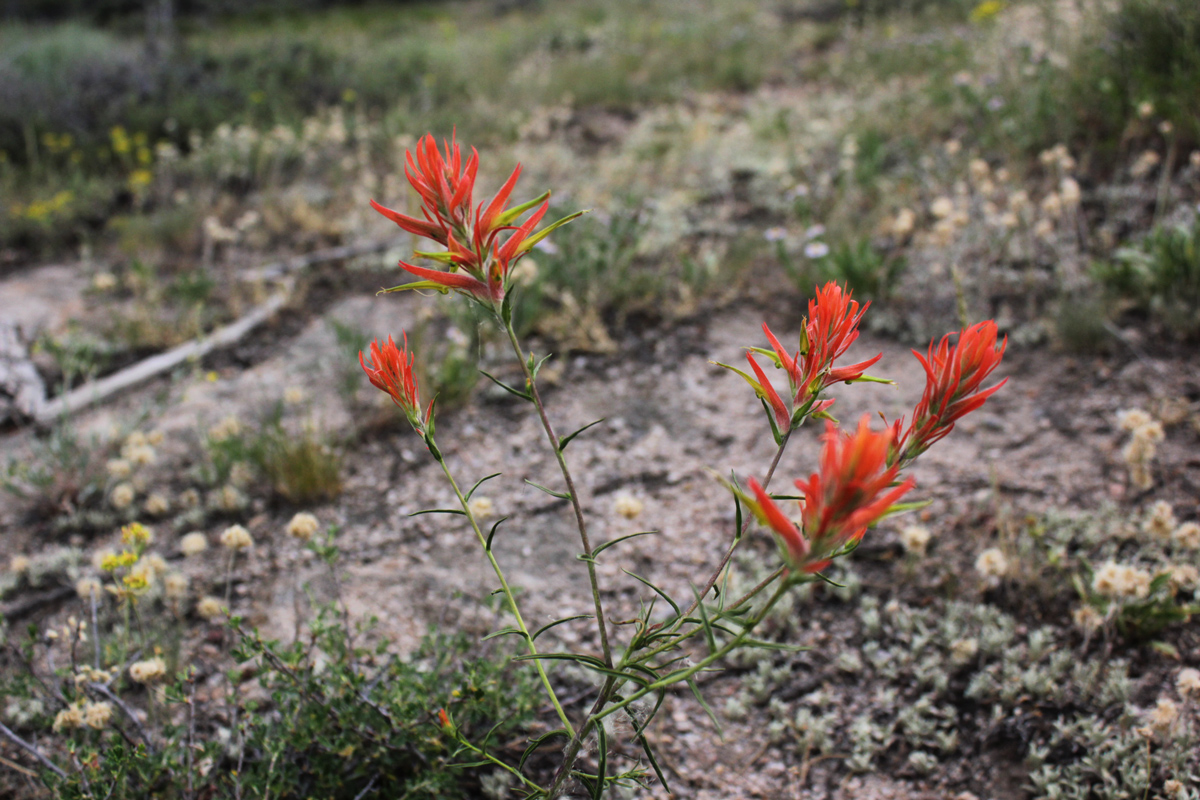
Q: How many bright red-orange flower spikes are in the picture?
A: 5